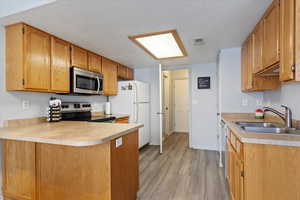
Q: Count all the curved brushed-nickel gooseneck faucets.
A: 1